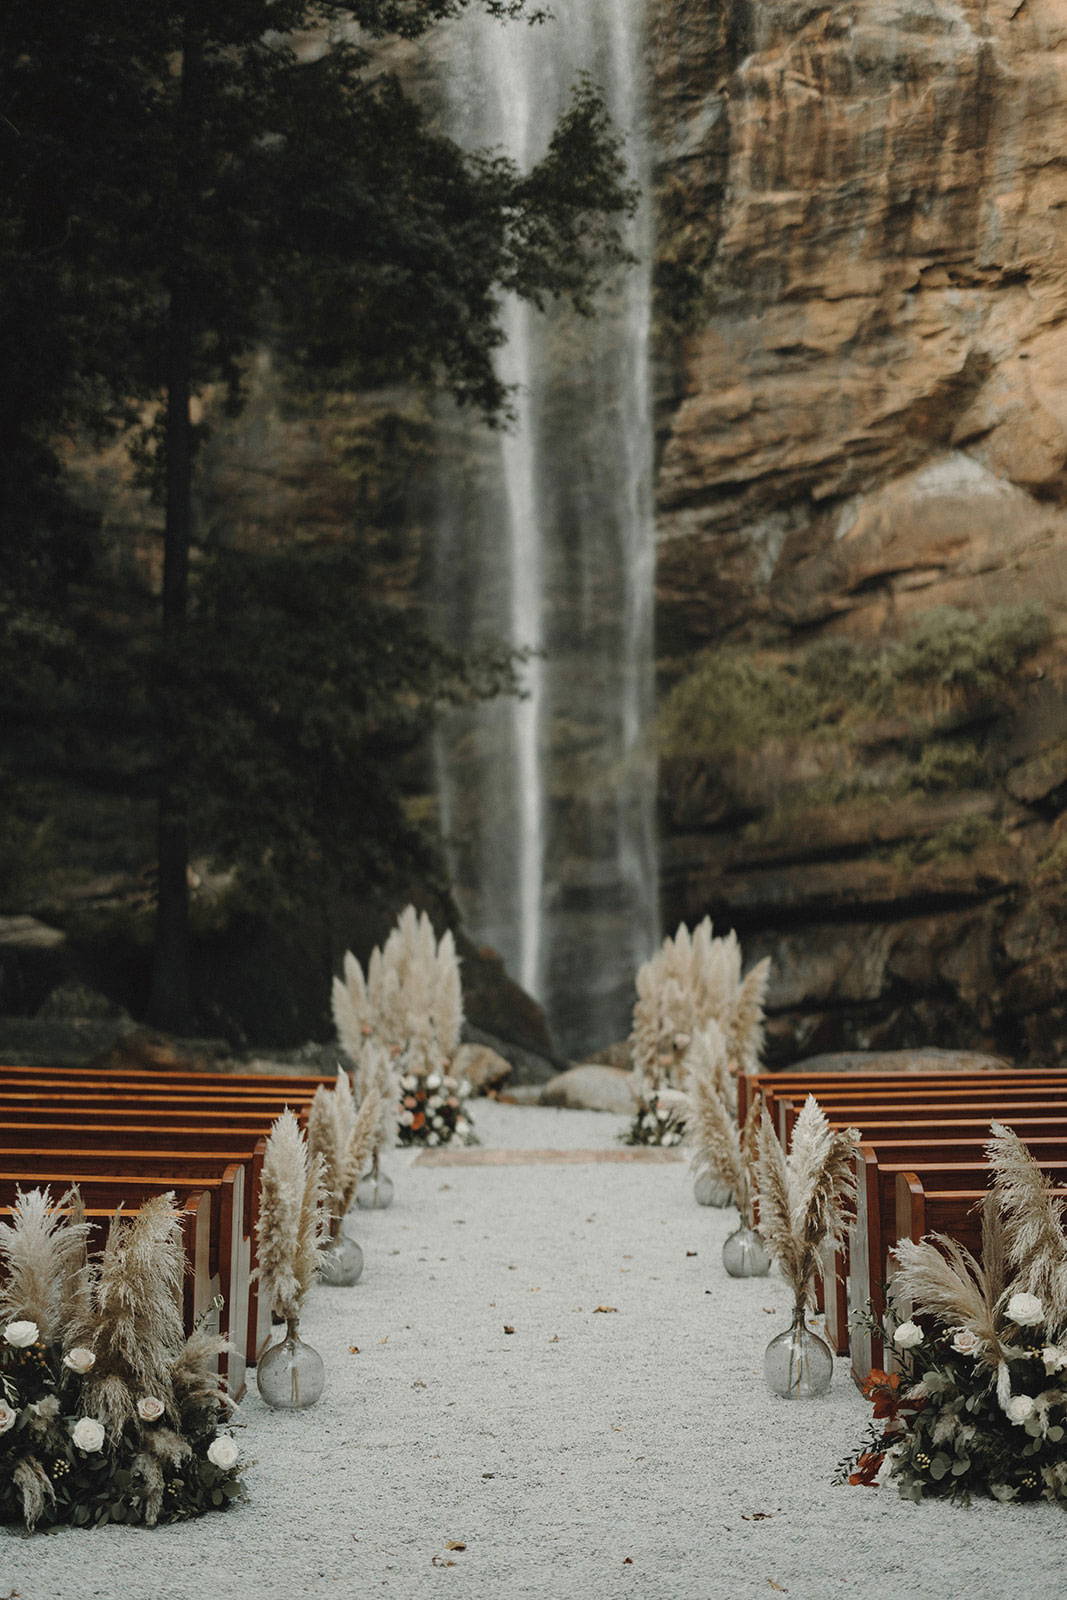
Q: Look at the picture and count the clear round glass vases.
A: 6